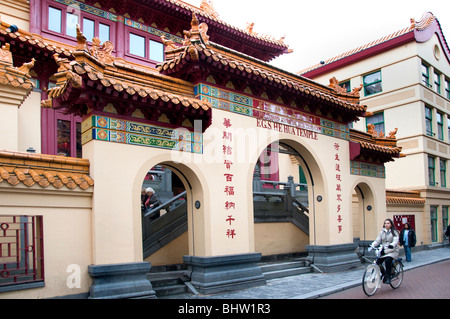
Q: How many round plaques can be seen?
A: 3